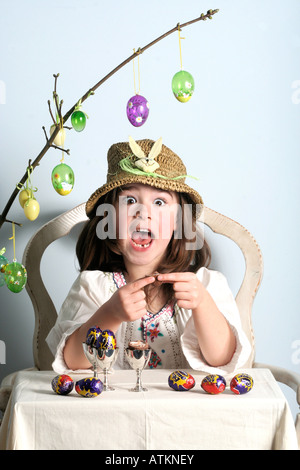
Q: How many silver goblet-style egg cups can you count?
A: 3